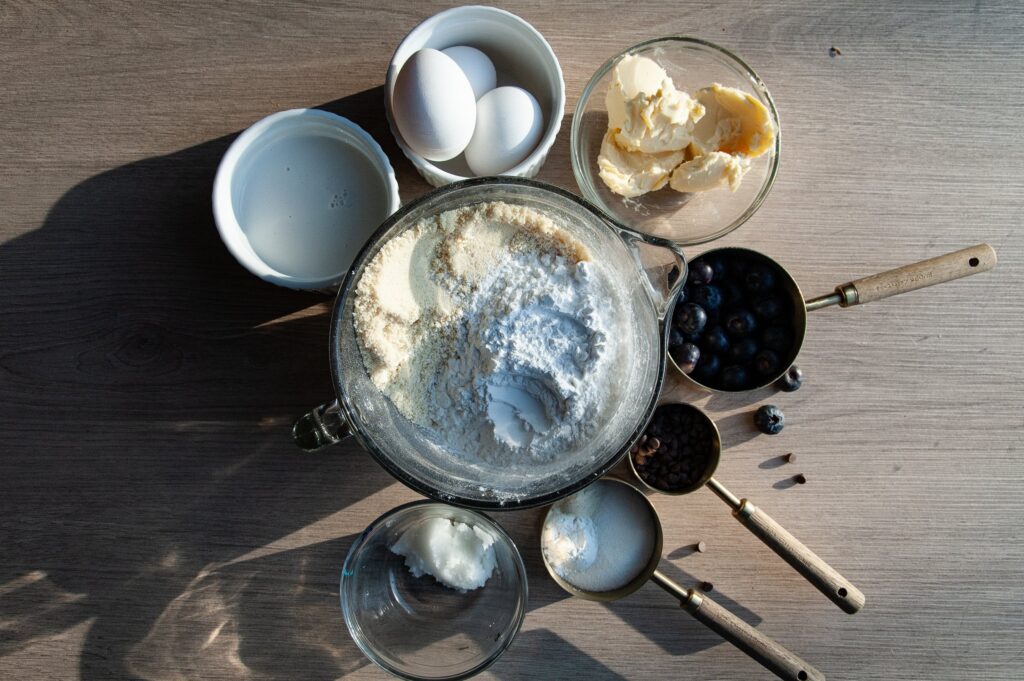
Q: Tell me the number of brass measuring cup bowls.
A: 3